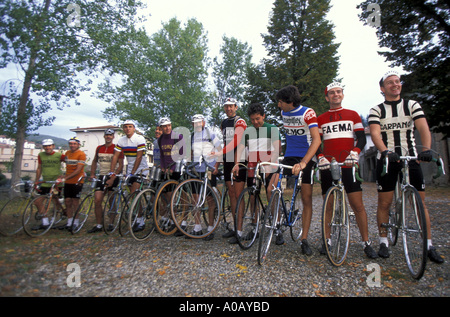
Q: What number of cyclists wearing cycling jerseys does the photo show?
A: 12